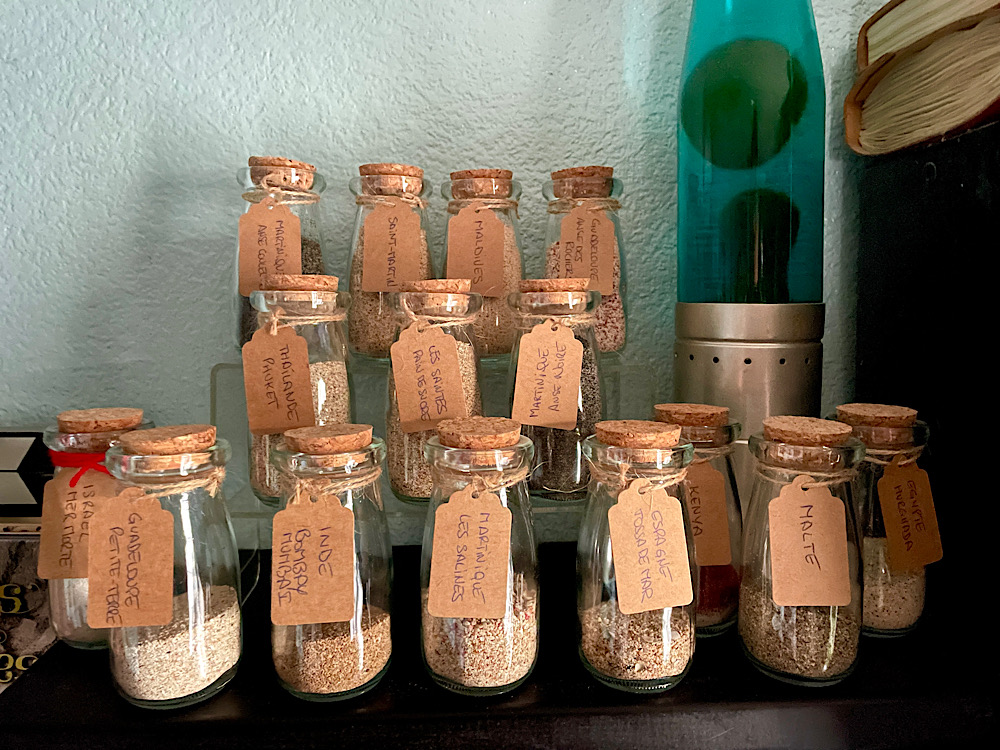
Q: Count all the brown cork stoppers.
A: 15